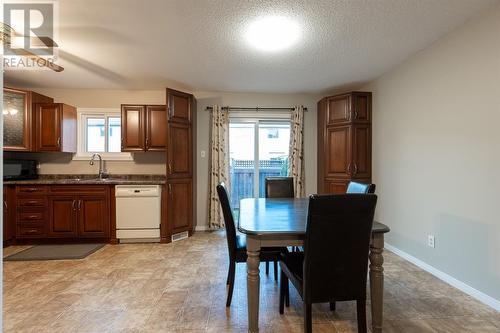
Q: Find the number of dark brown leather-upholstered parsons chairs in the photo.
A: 4